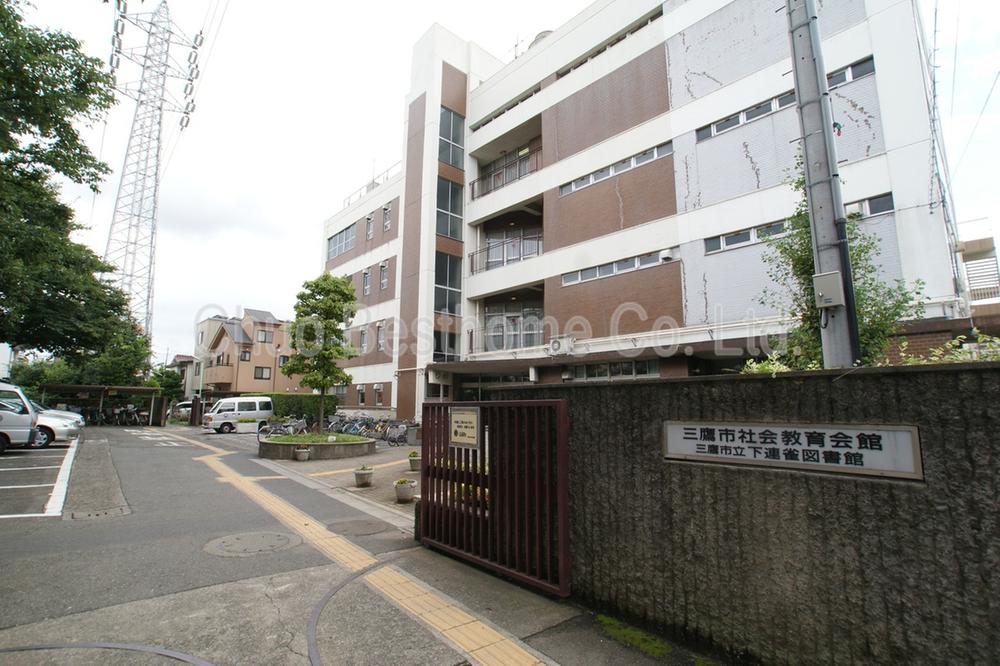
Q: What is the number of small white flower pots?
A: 4